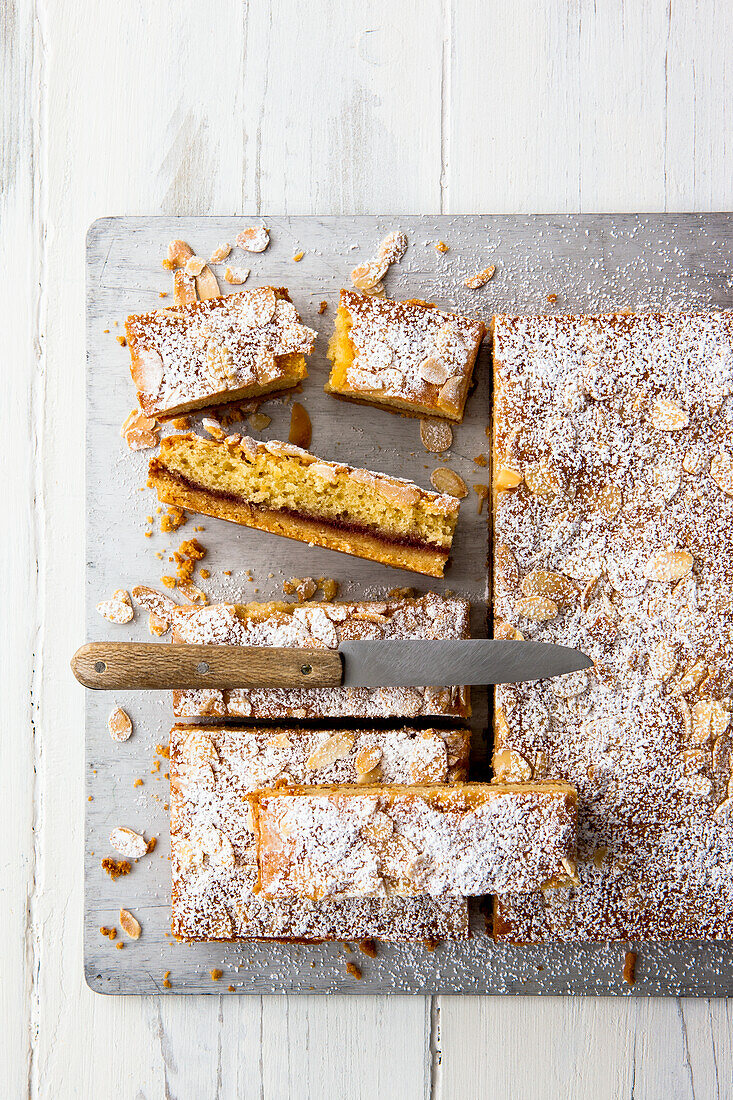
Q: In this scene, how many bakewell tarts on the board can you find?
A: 7